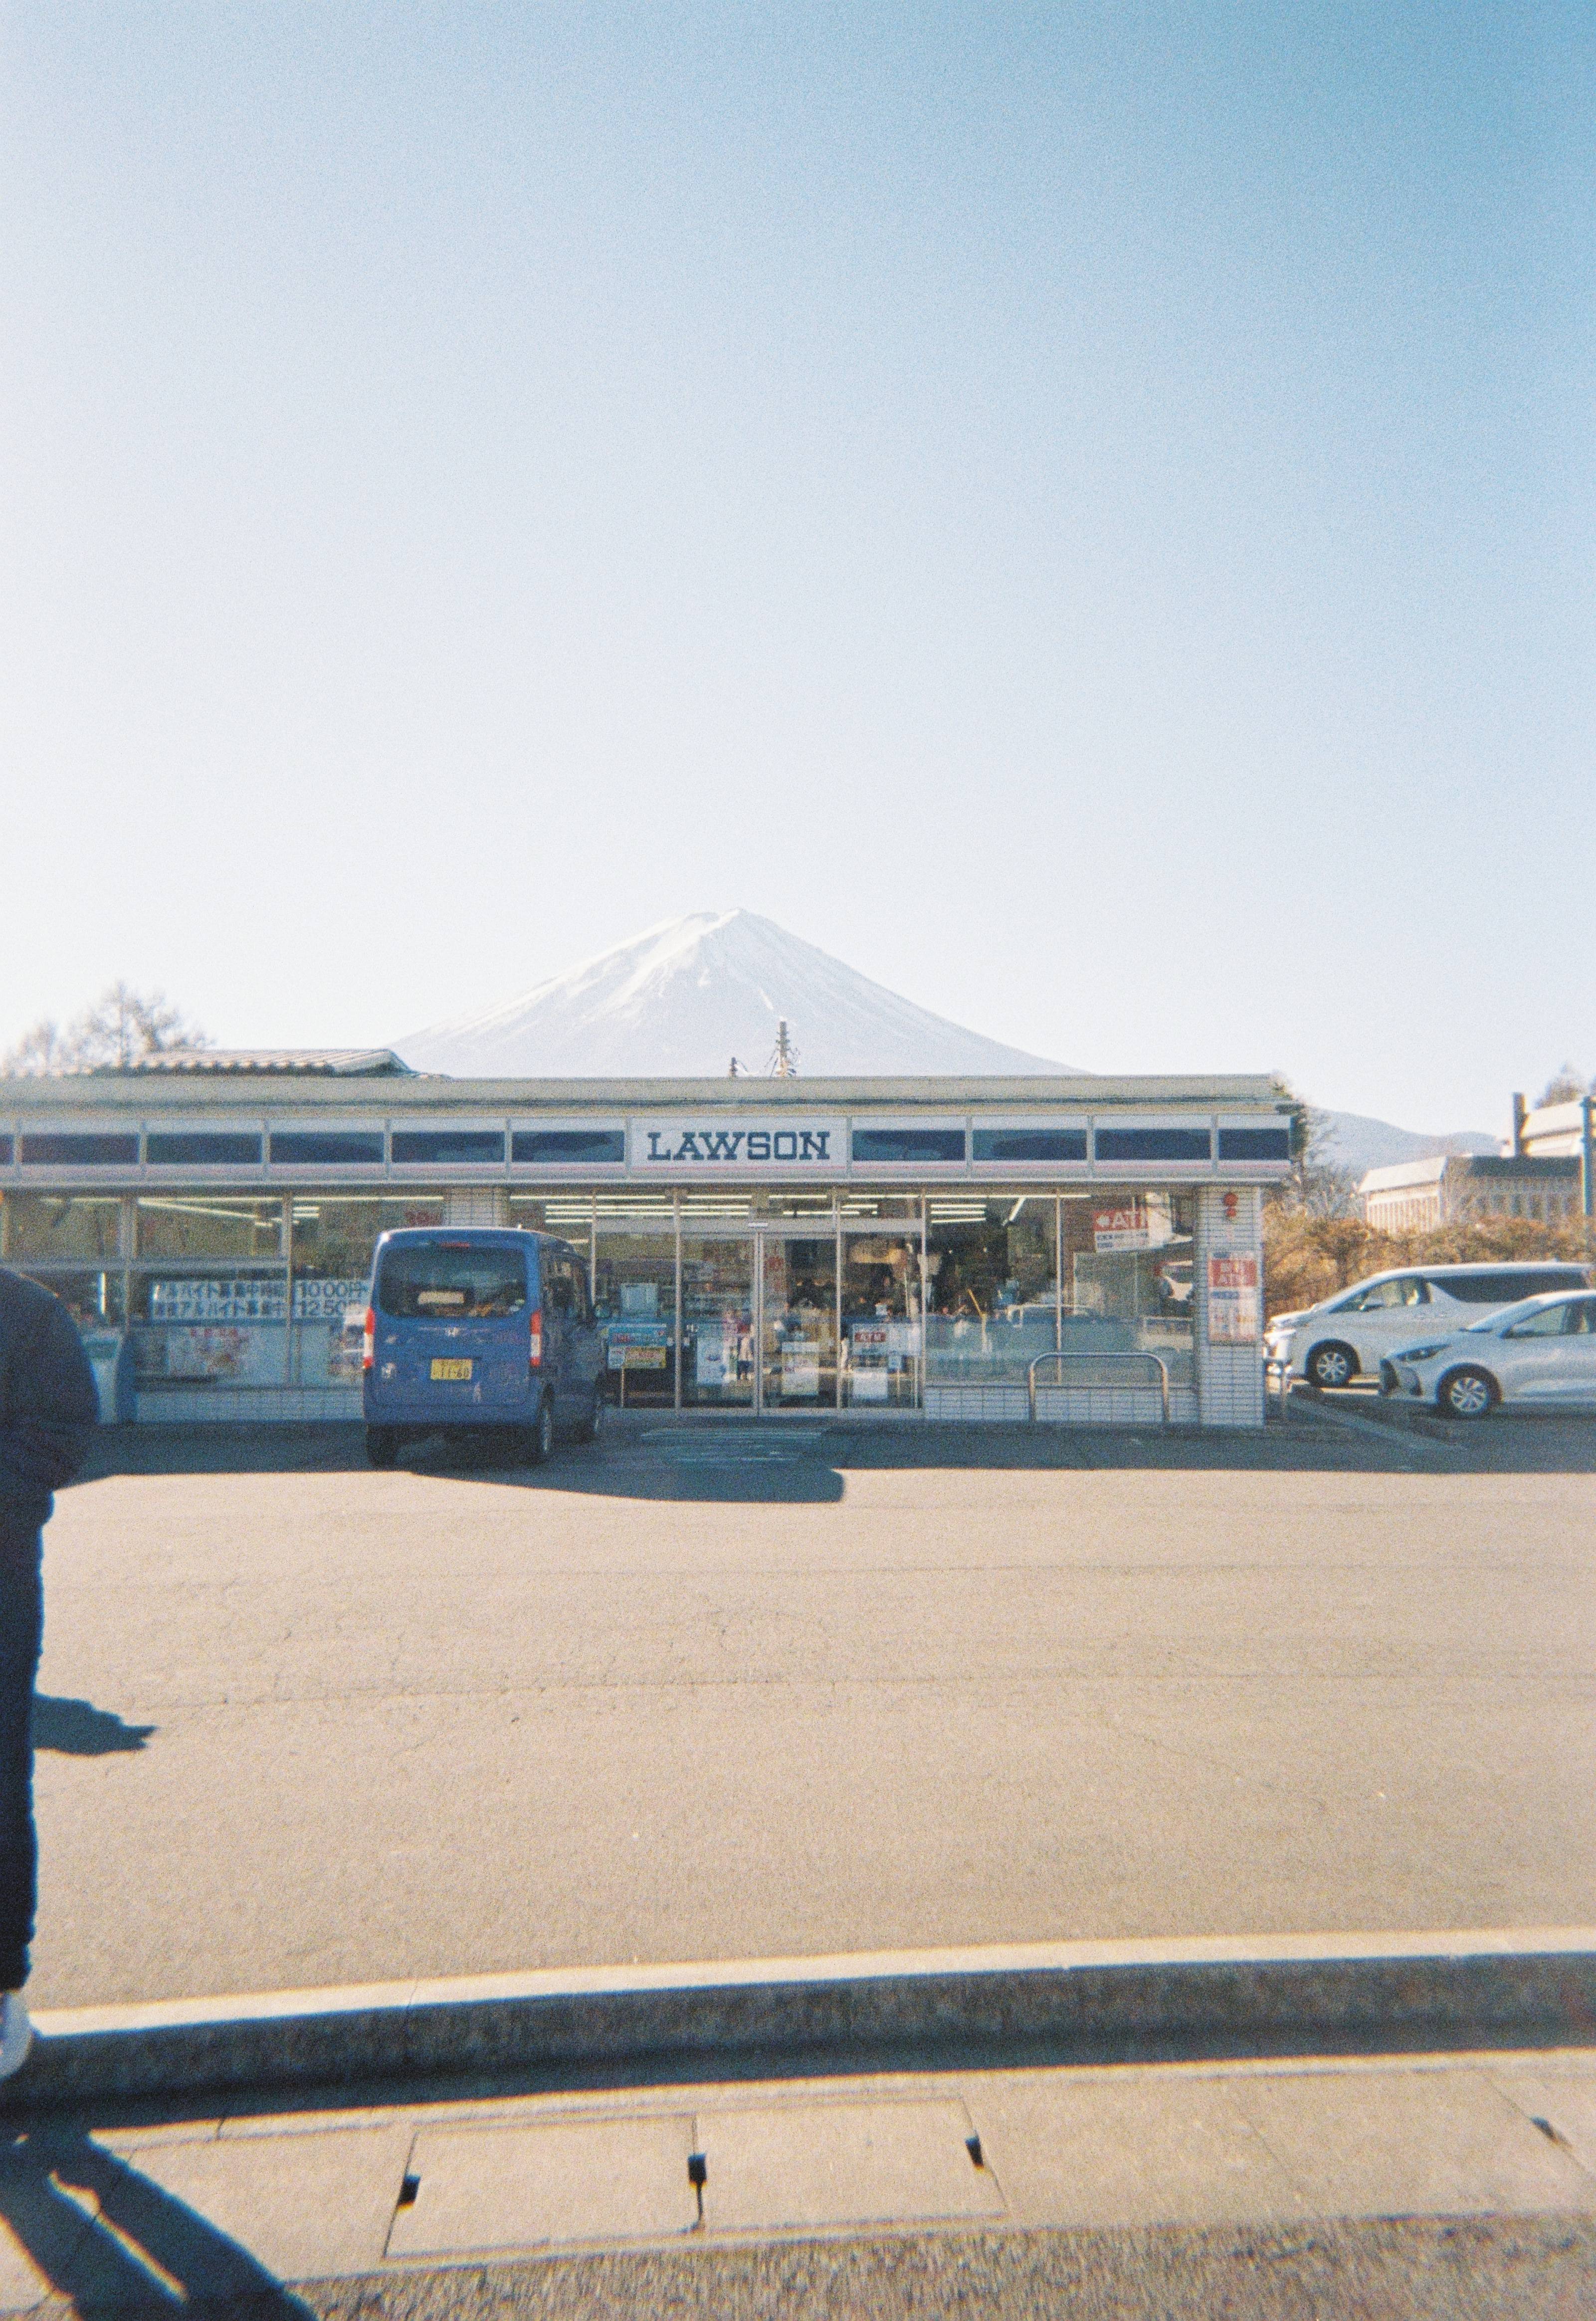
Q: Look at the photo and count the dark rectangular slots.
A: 4